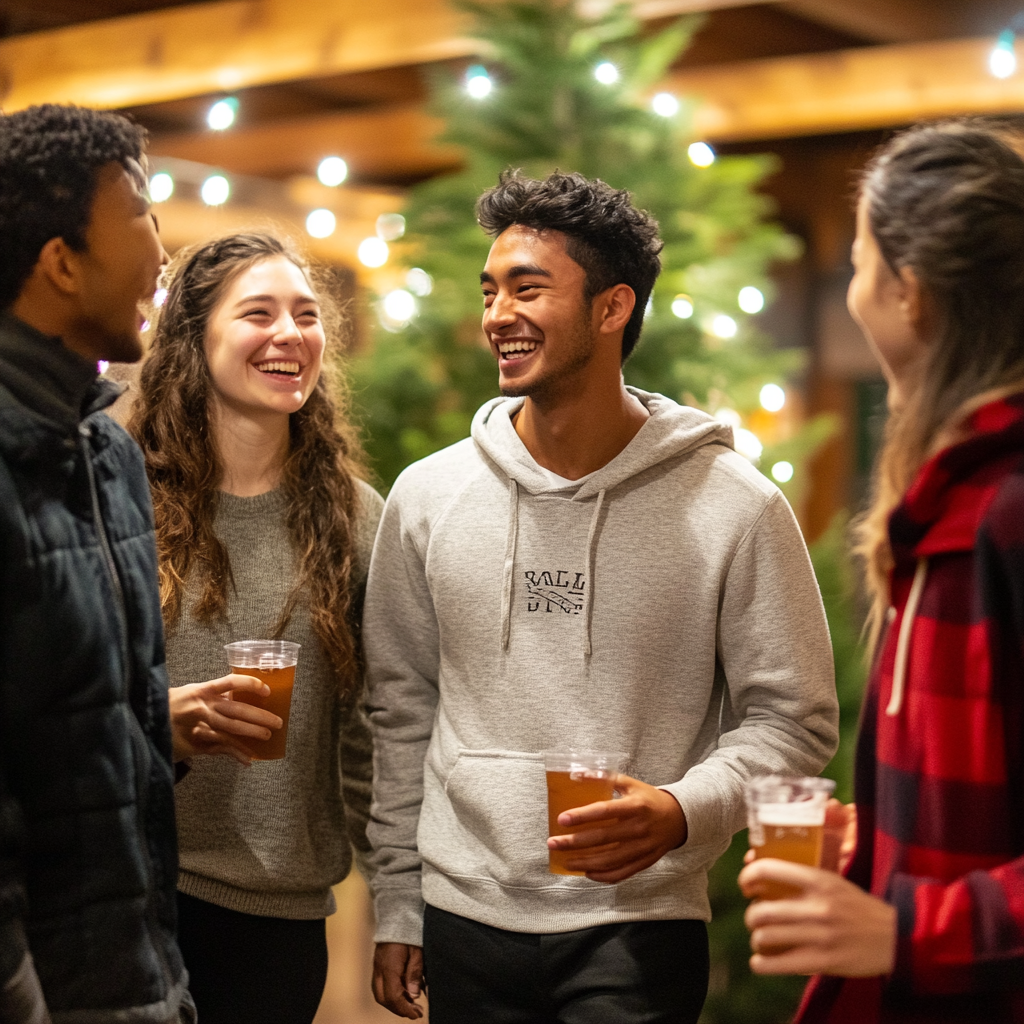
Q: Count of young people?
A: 4